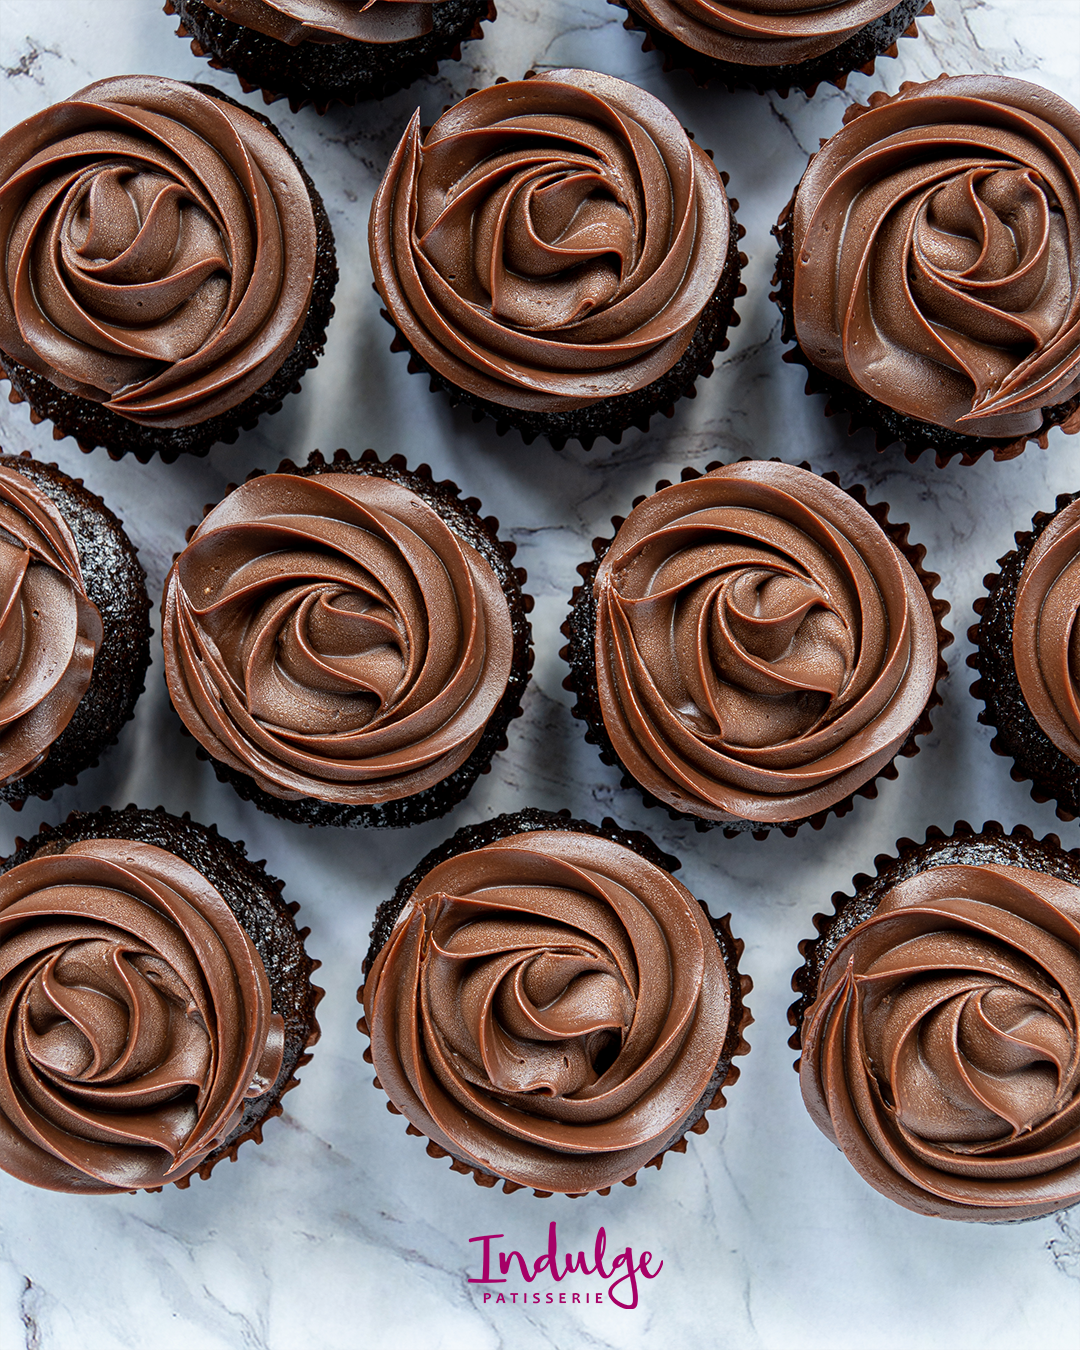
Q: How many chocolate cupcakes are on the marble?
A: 12